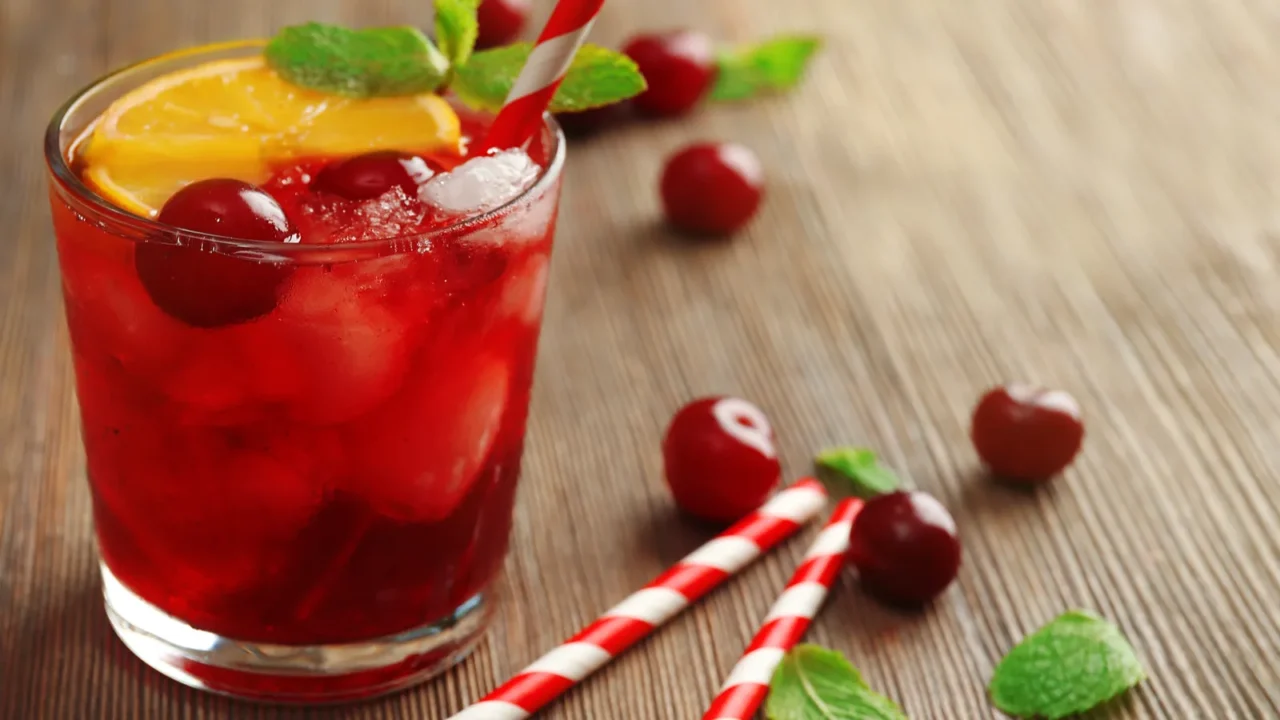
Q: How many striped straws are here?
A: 3